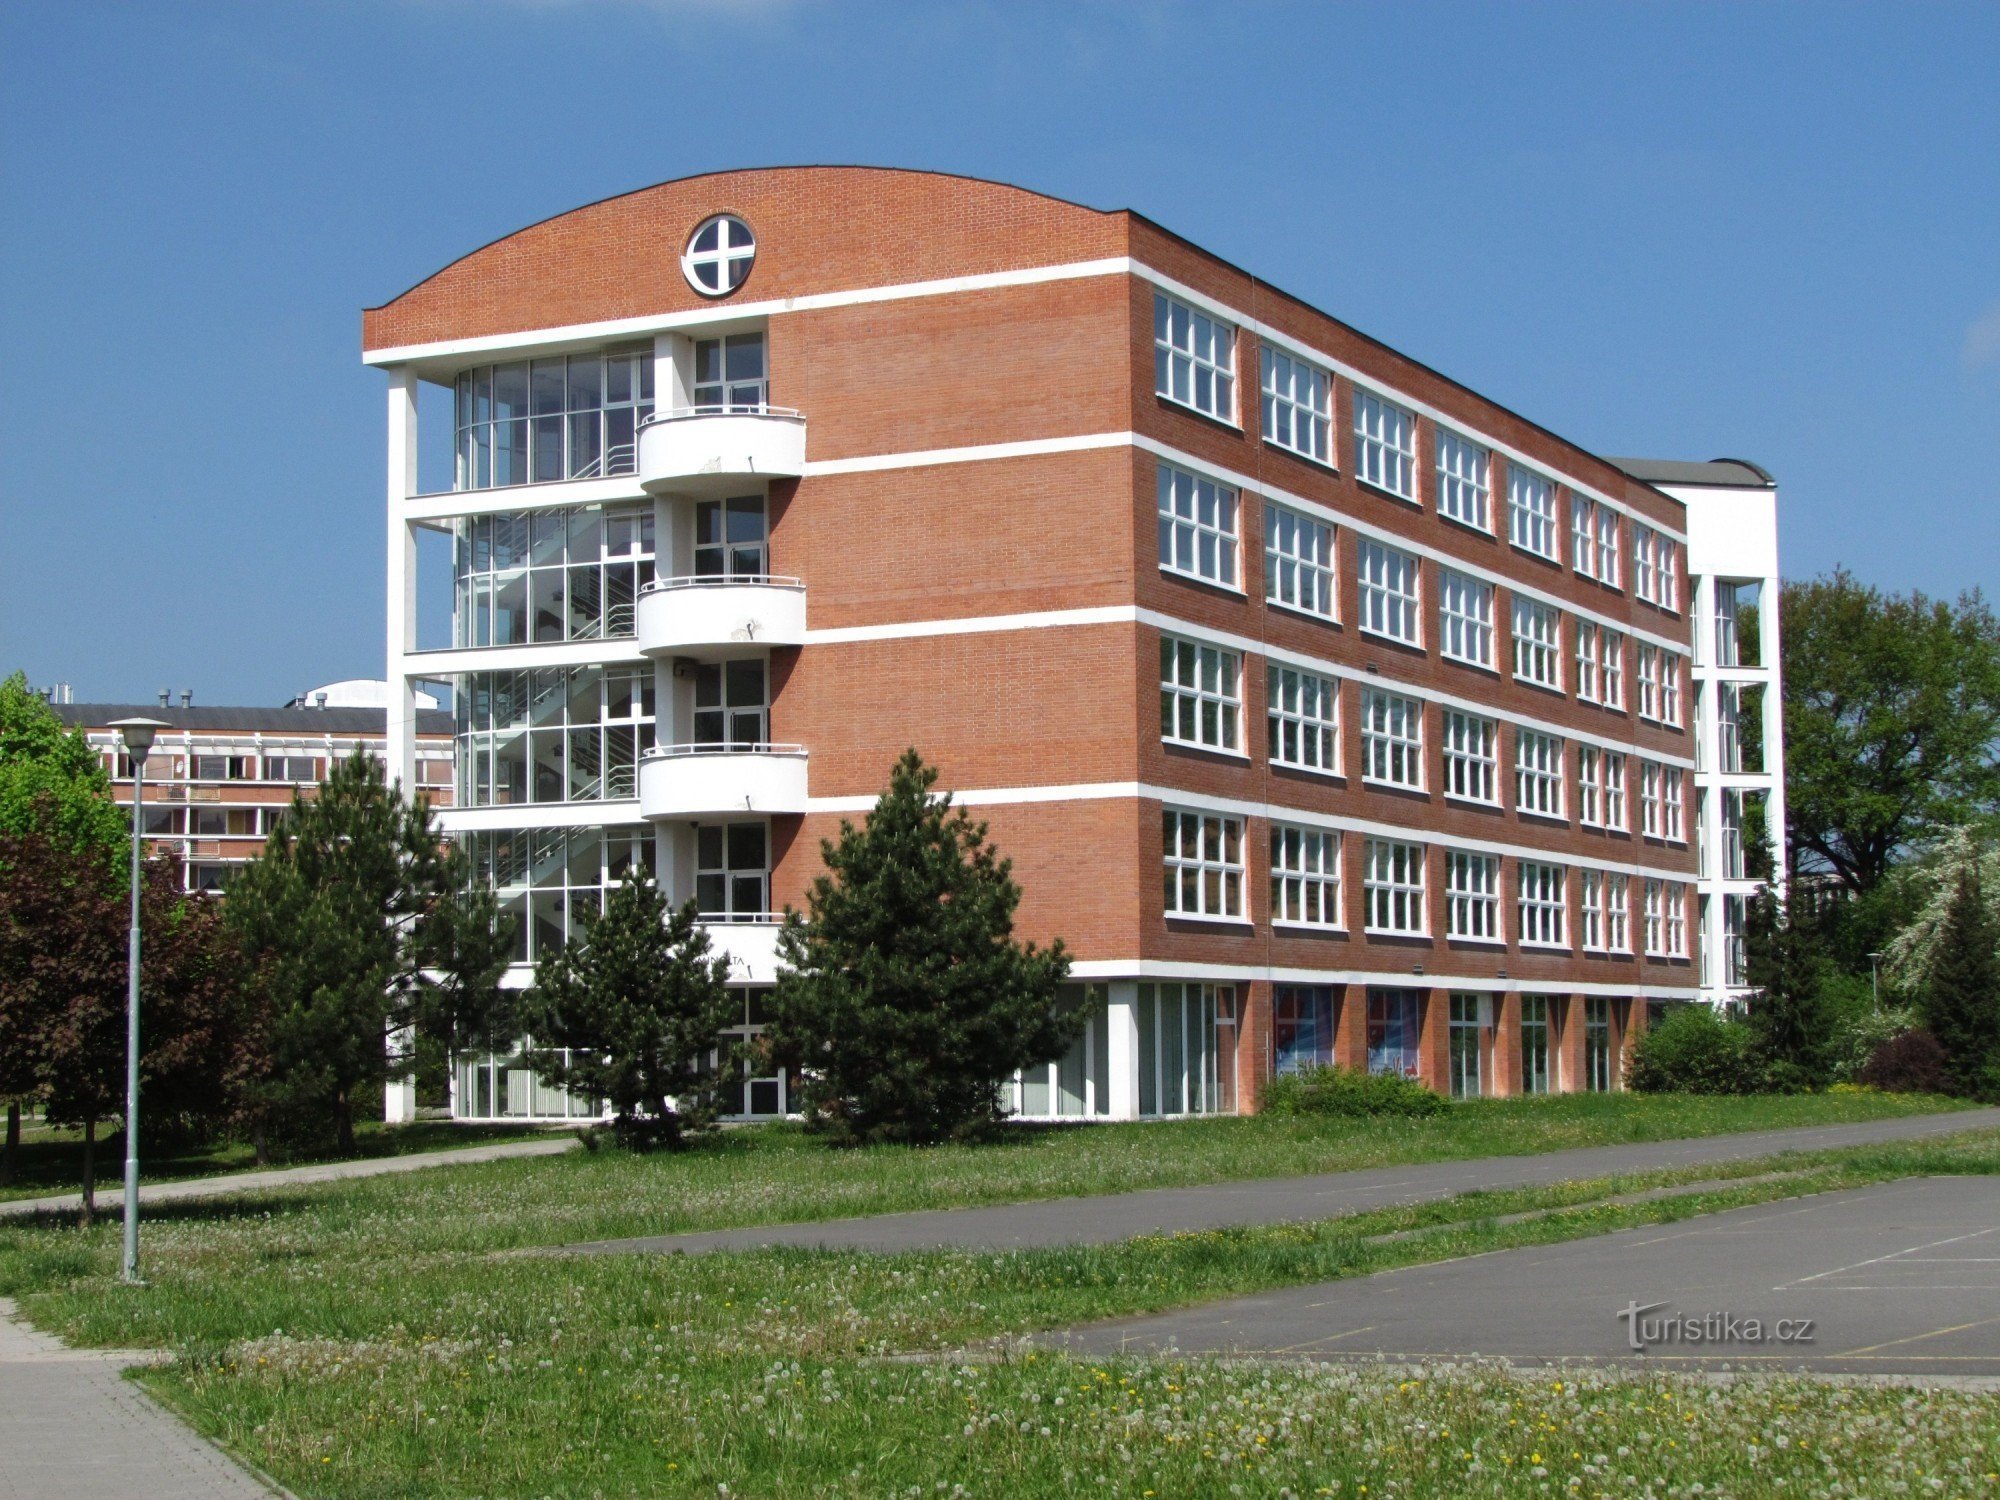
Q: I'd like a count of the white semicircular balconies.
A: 4